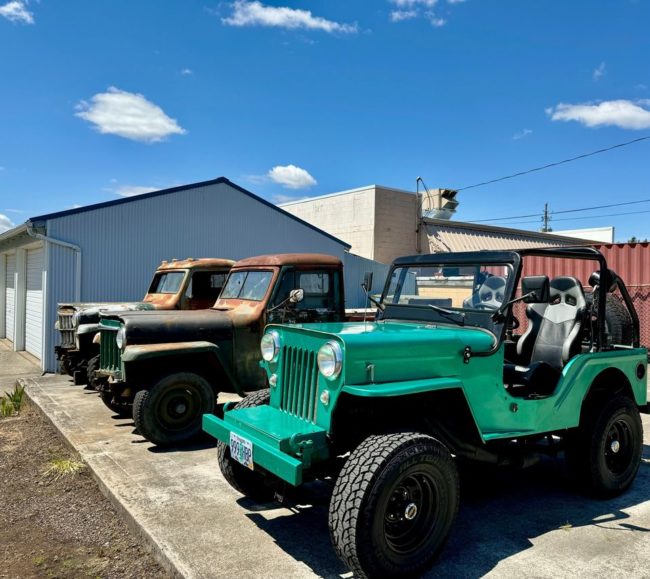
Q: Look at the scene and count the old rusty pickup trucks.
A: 2